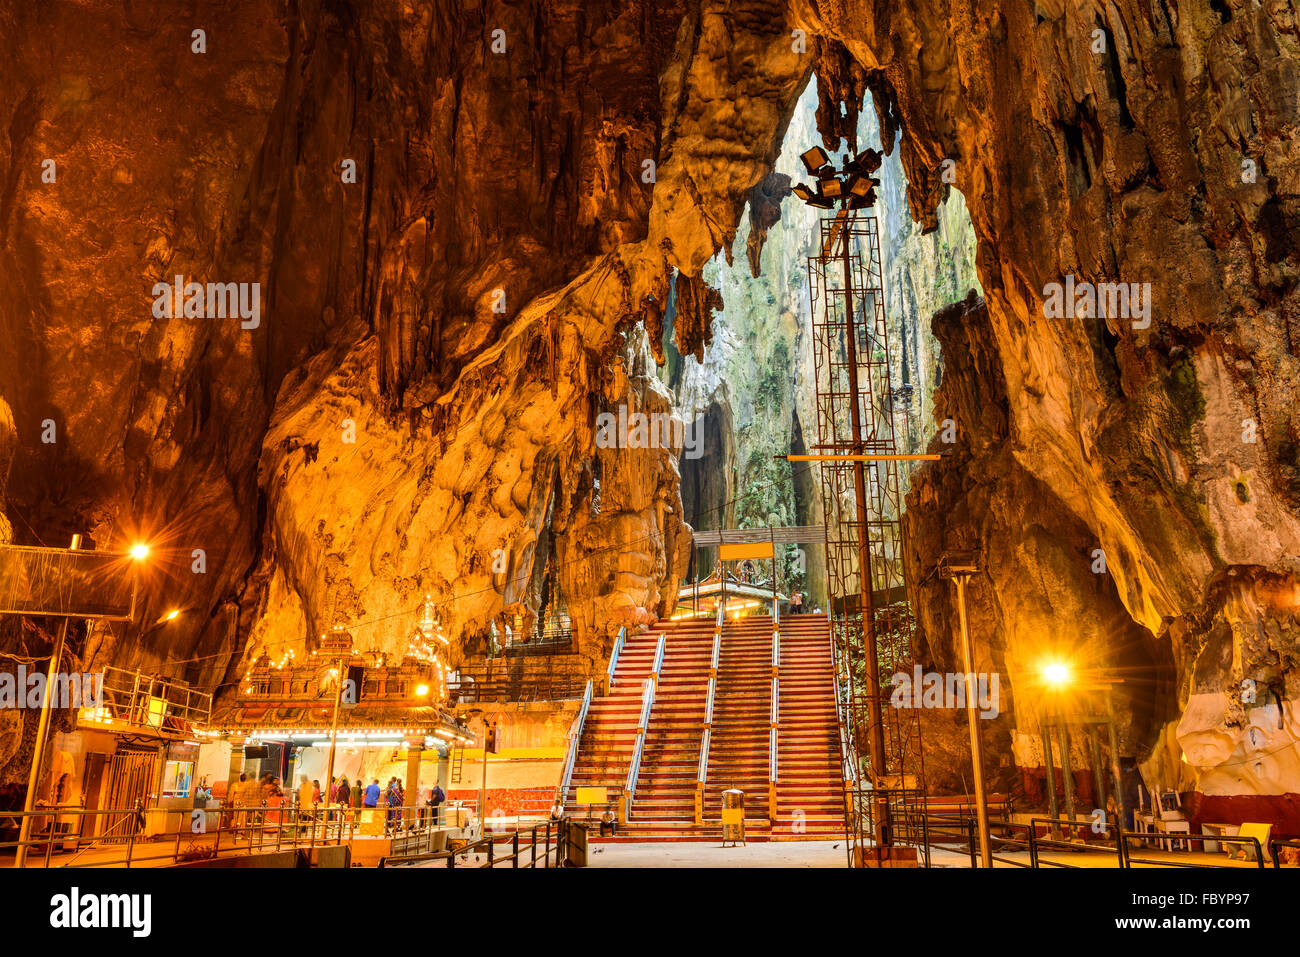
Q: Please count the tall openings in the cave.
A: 1